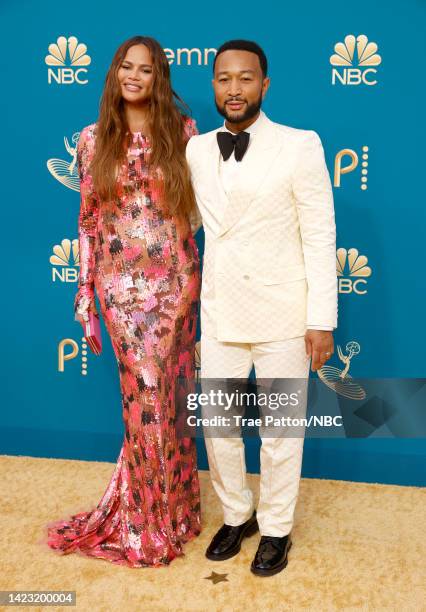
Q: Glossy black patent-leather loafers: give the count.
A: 2